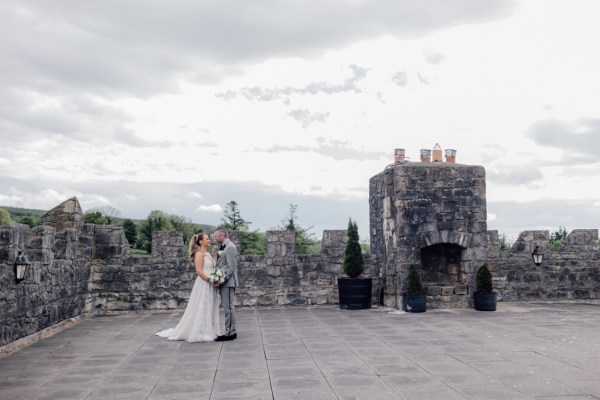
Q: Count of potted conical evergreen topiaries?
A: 3